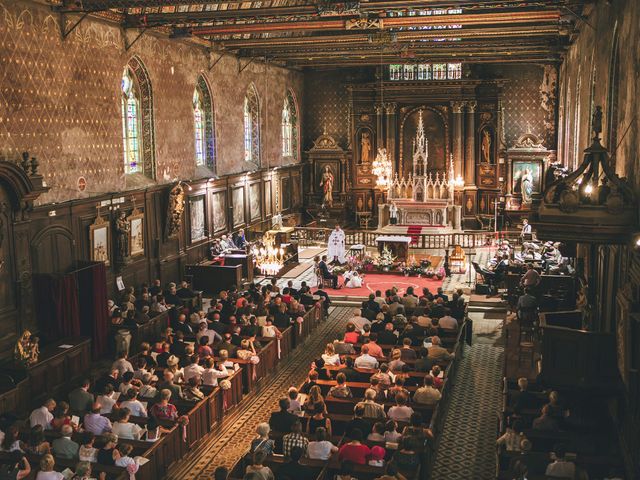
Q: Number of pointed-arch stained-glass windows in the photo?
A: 4